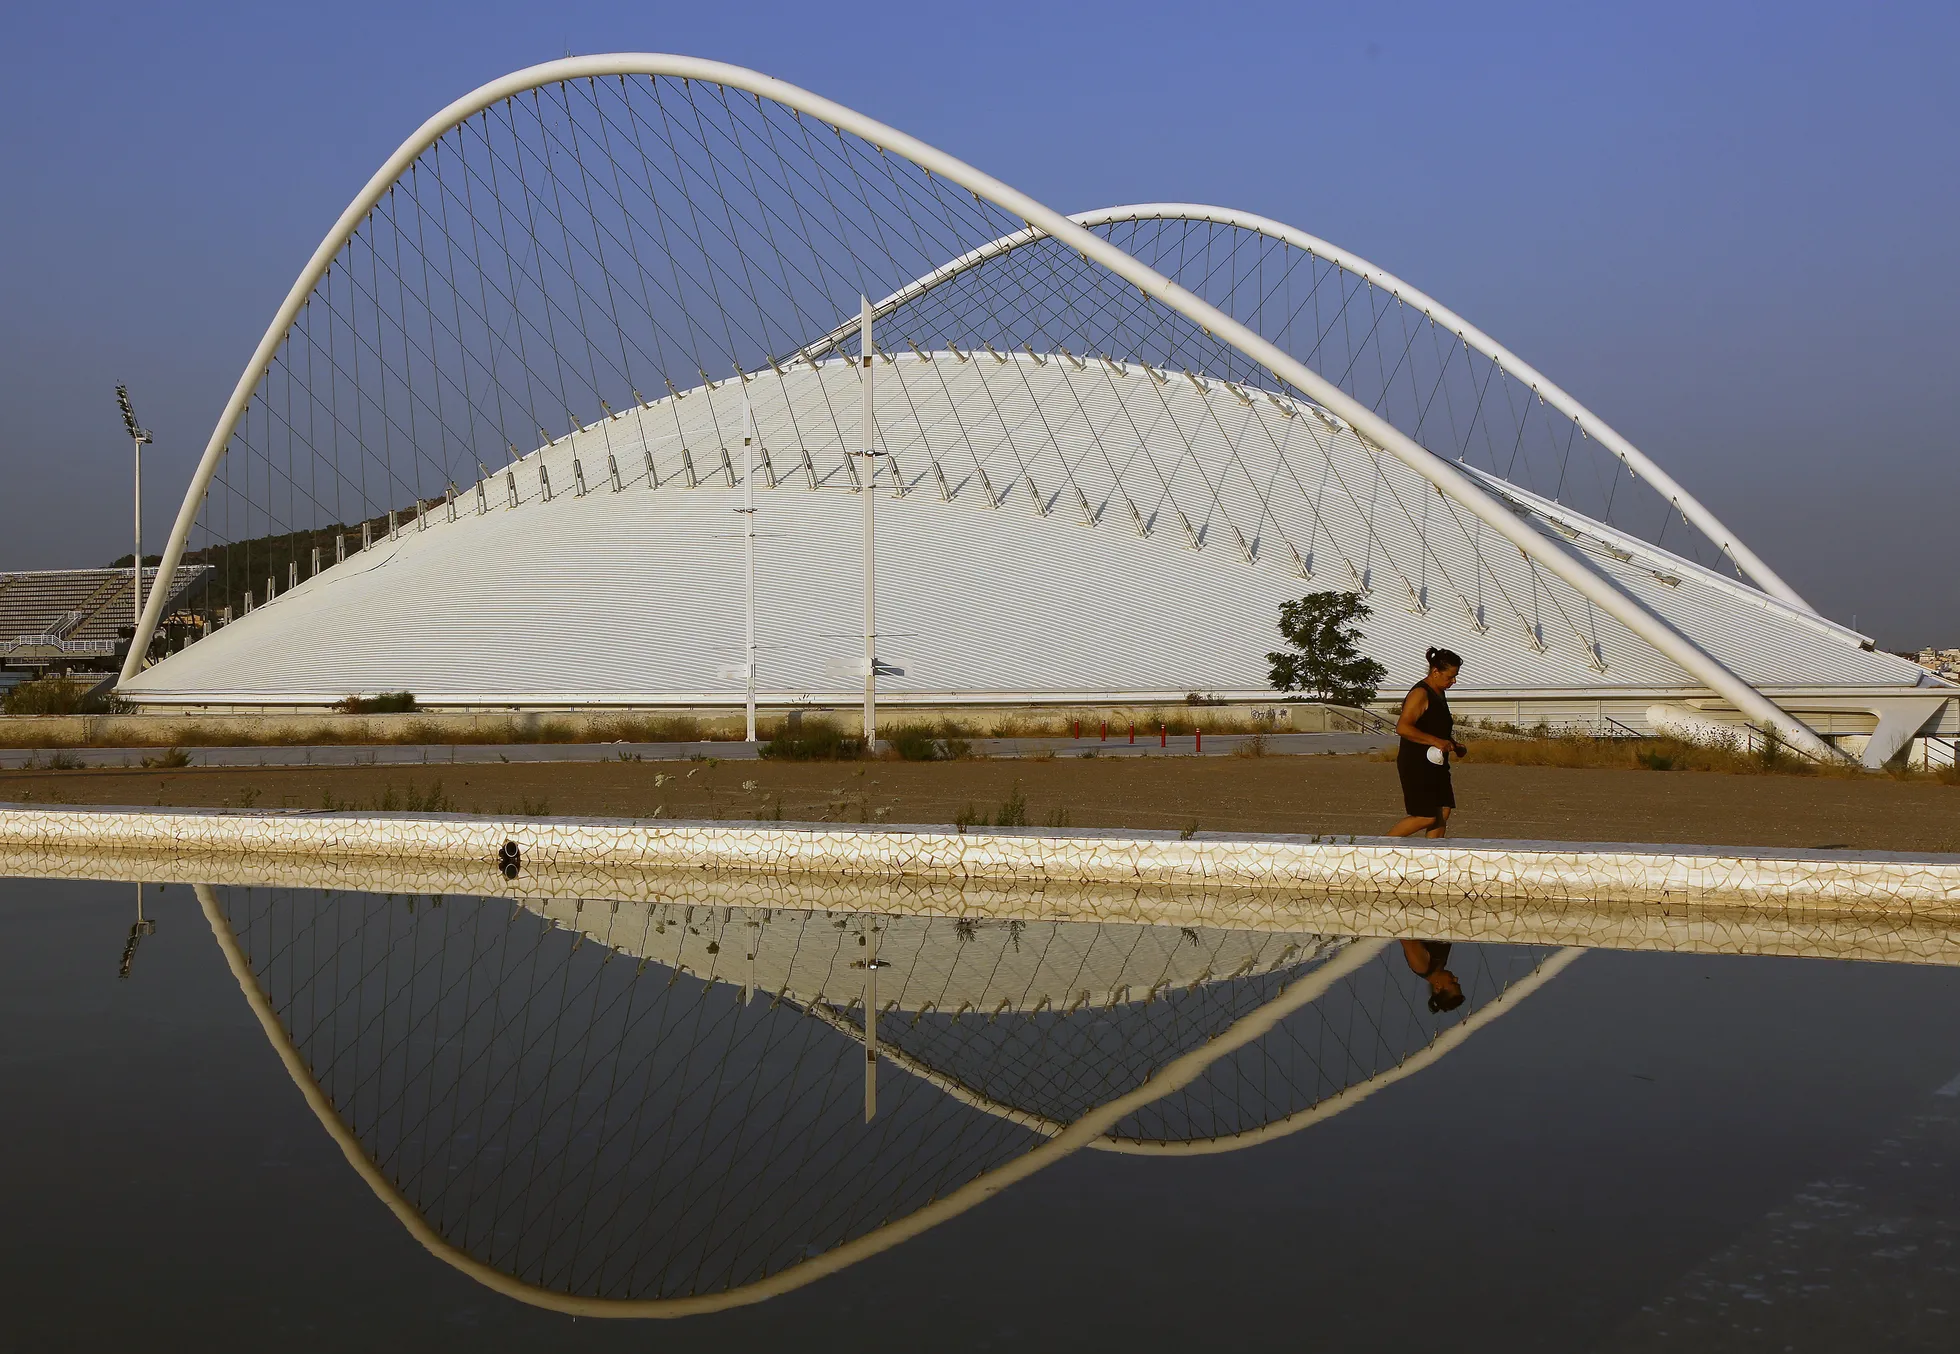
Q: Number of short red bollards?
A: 5